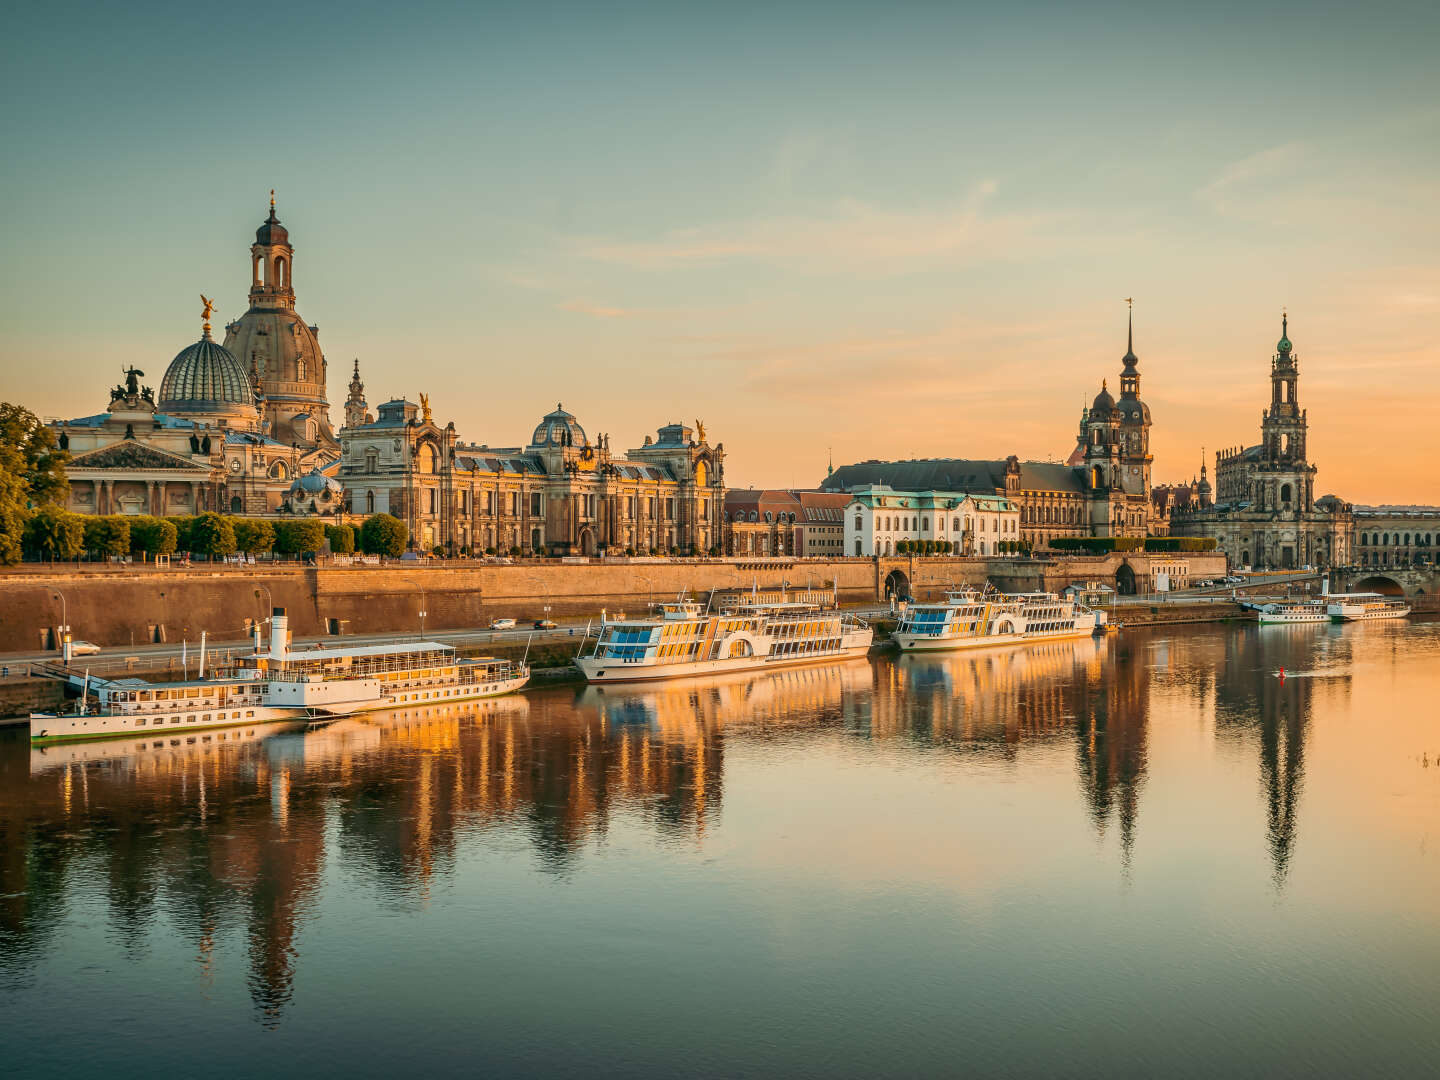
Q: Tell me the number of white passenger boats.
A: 4